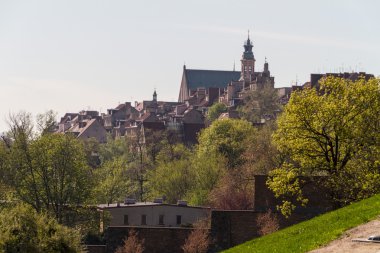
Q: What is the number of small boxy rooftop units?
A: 3